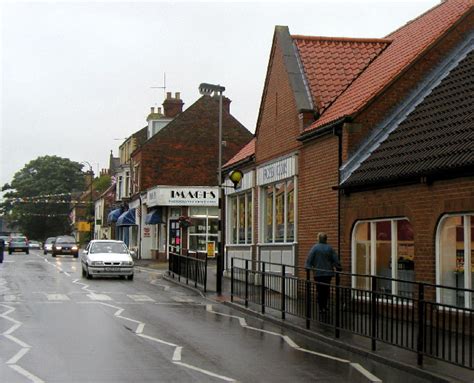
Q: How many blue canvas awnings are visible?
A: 3